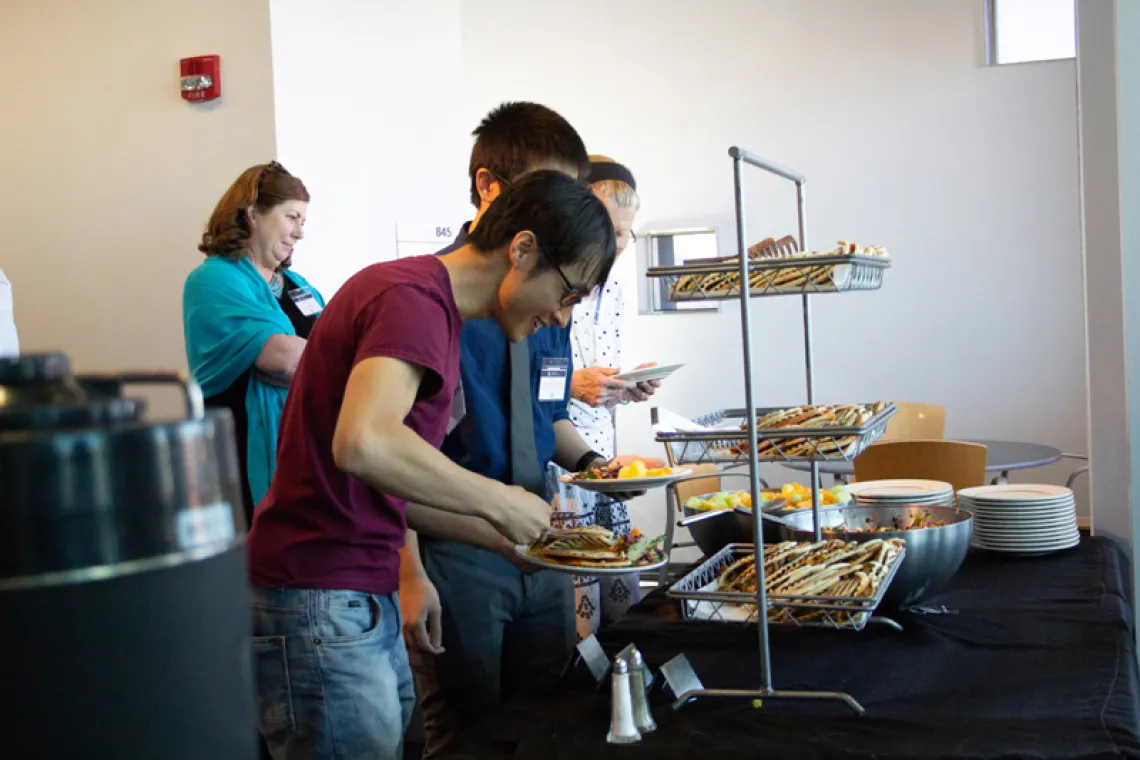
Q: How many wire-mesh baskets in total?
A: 3